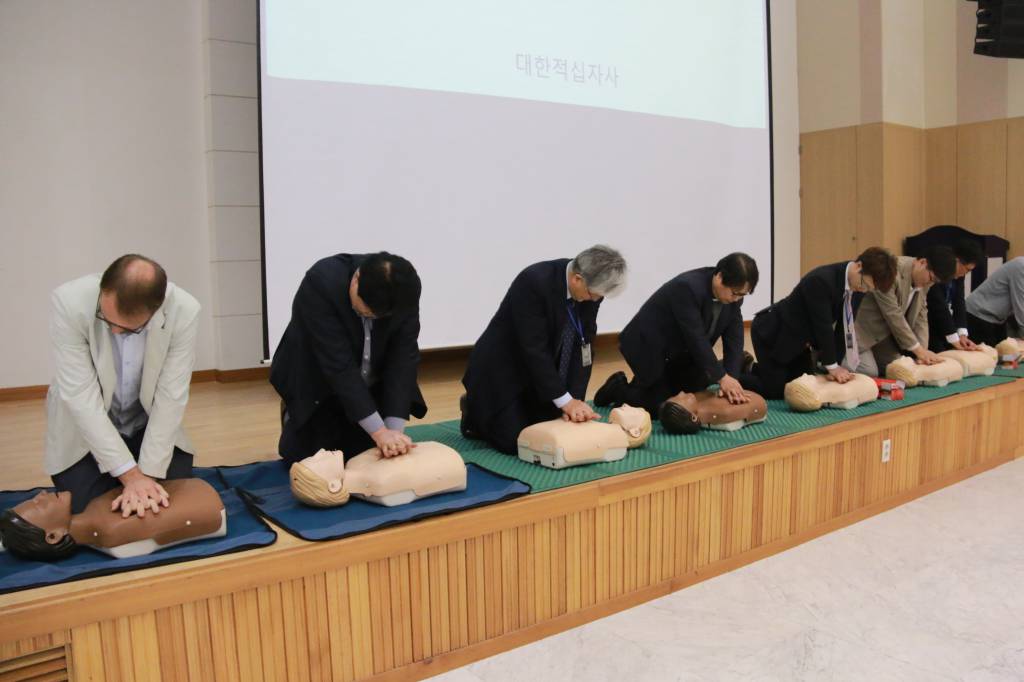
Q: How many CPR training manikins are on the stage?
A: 8